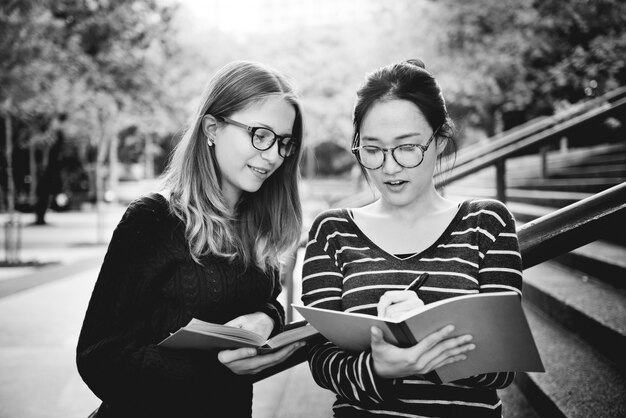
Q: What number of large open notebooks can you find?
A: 1